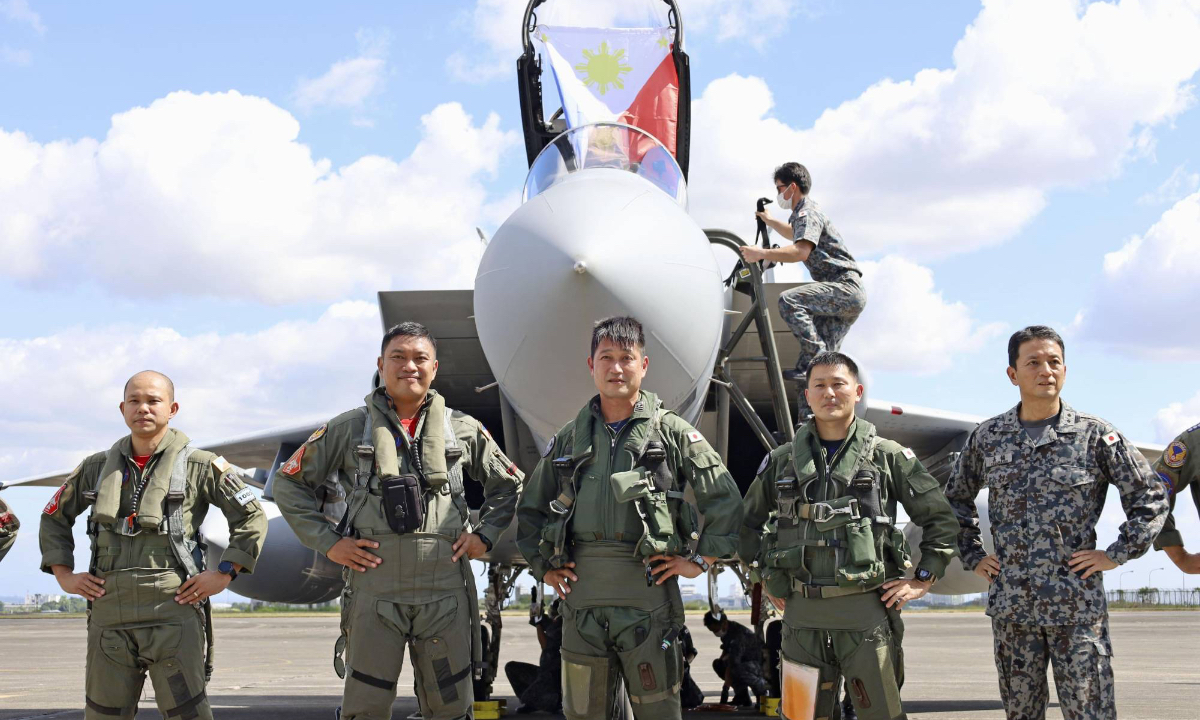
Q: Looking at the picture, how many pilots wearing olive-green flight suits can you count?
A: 4